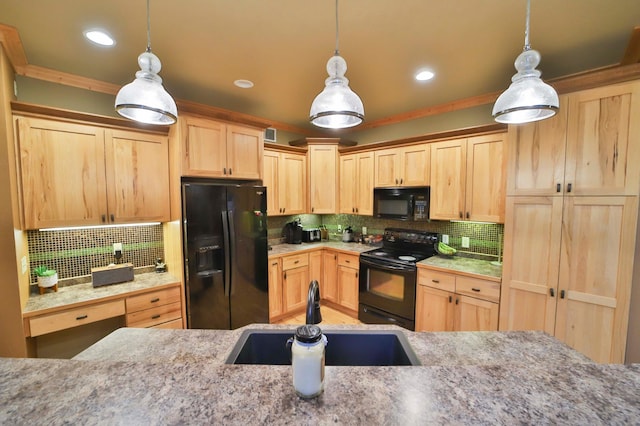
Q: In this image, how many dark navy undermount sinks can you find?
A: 1